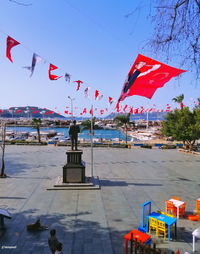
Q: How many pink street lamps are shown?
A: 0